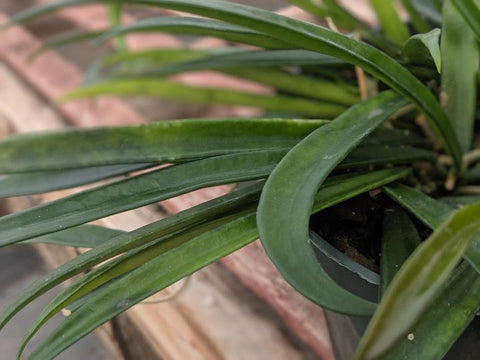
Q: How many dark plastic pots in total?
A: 1